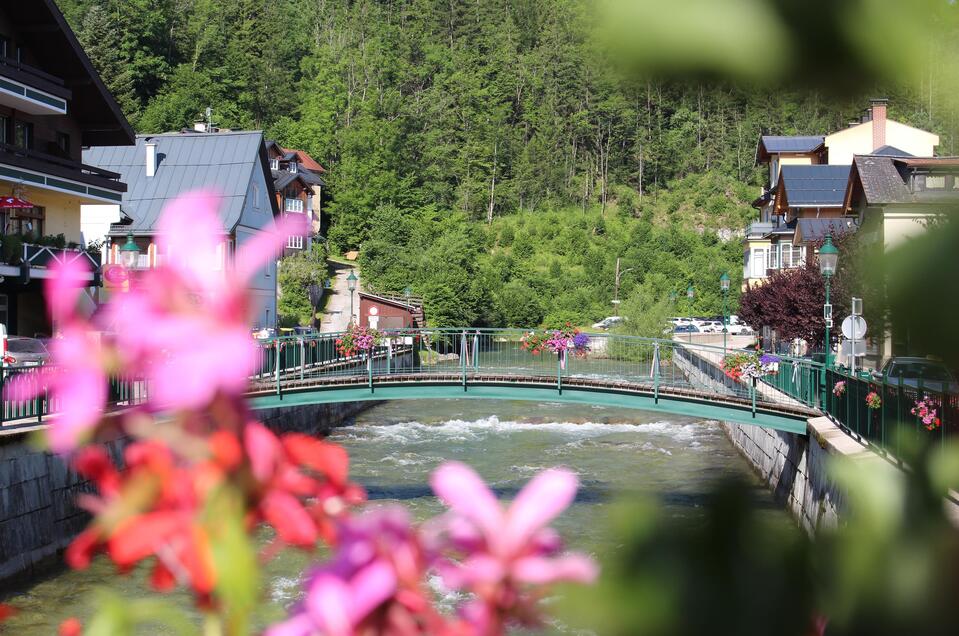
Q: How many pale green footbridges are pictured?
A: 1